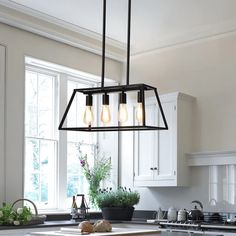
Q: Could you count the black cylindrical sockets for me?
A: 4